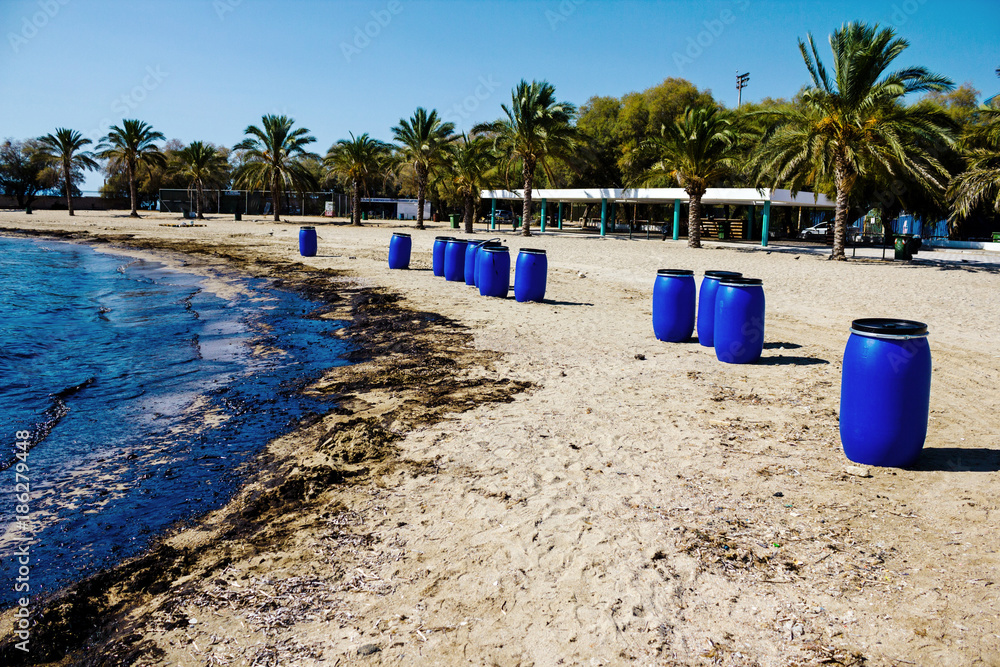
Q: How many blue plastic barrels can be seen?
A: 12